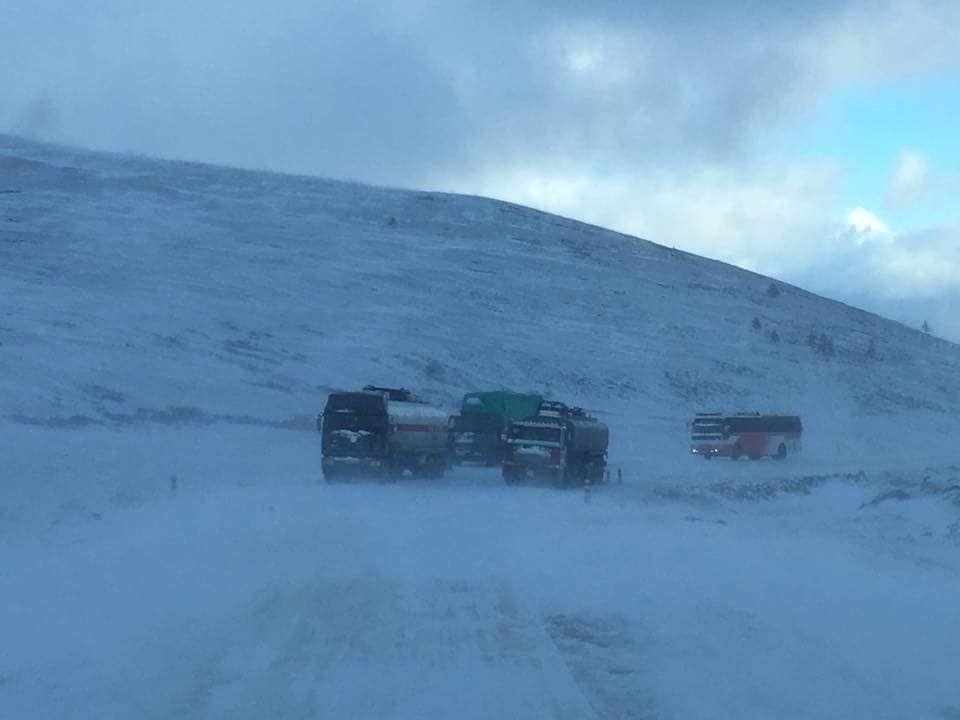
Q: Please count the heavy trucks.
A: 3